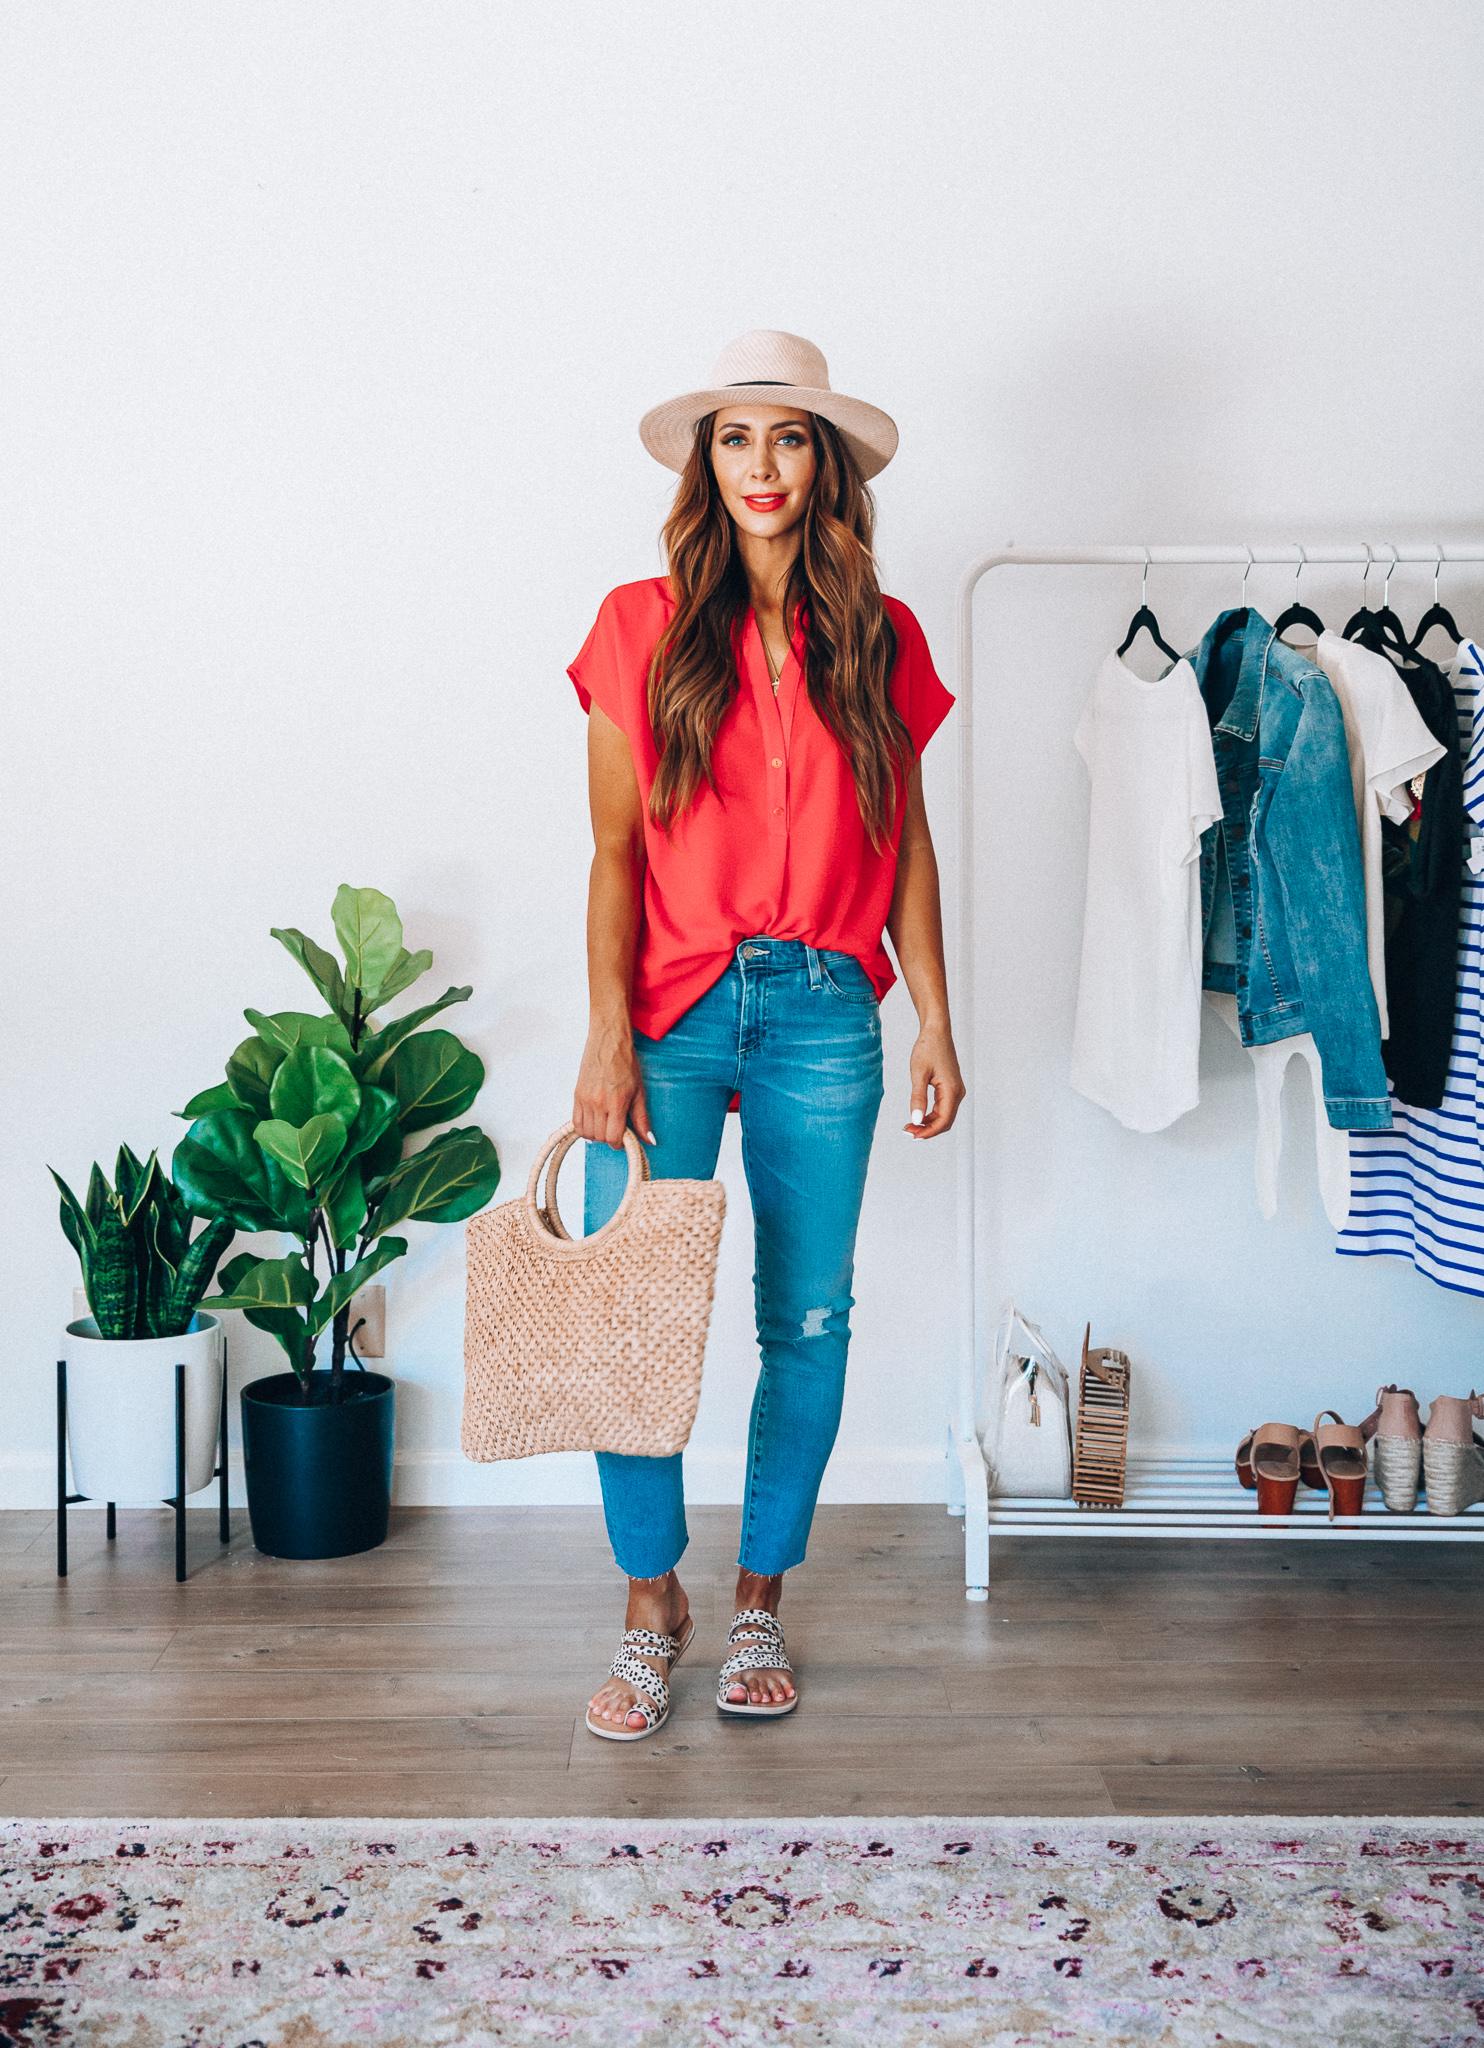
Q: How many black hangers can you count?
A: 6